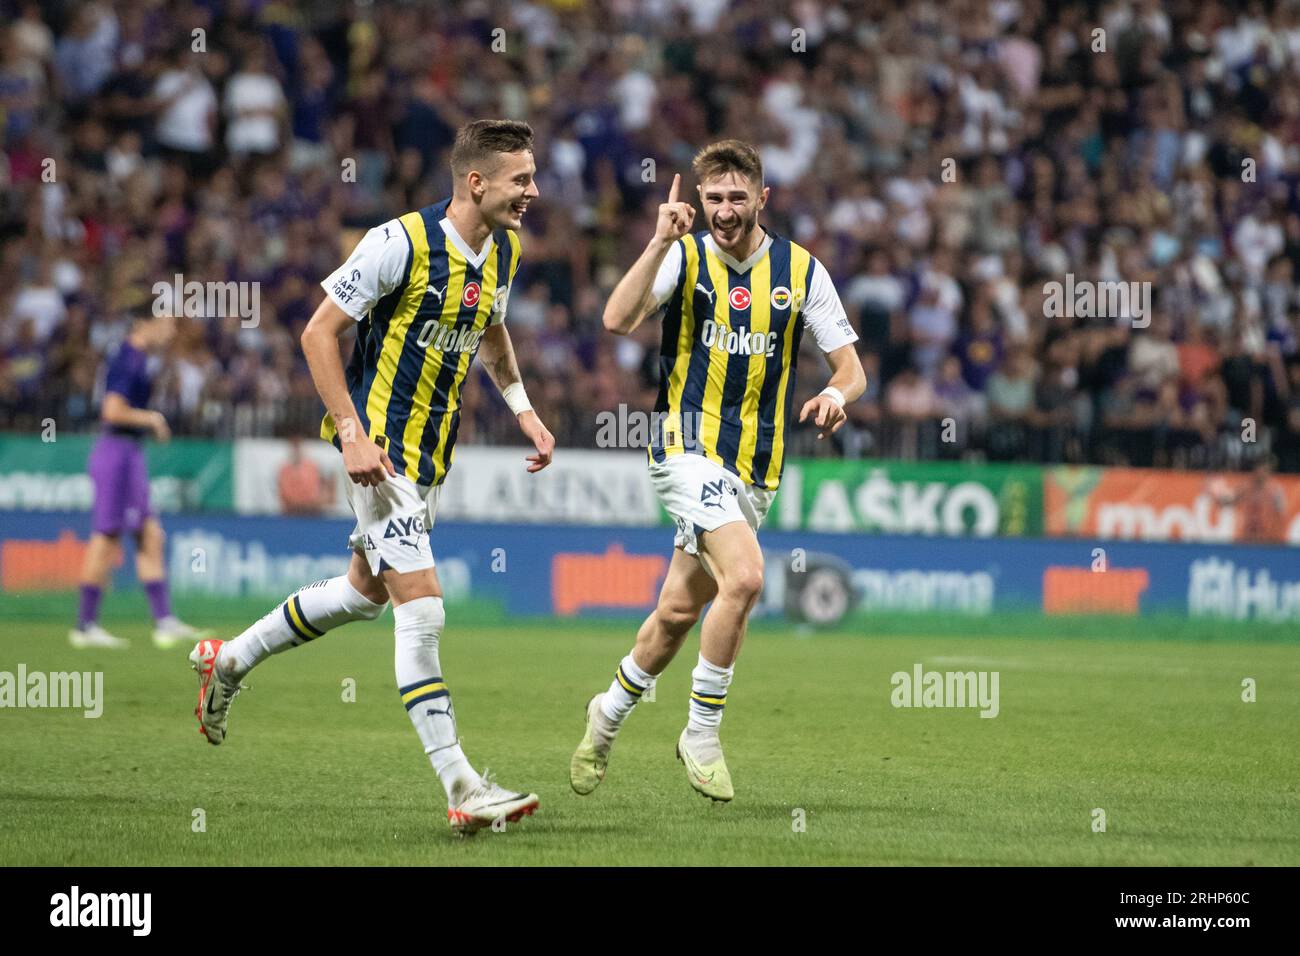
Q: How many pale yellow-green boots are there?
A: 2